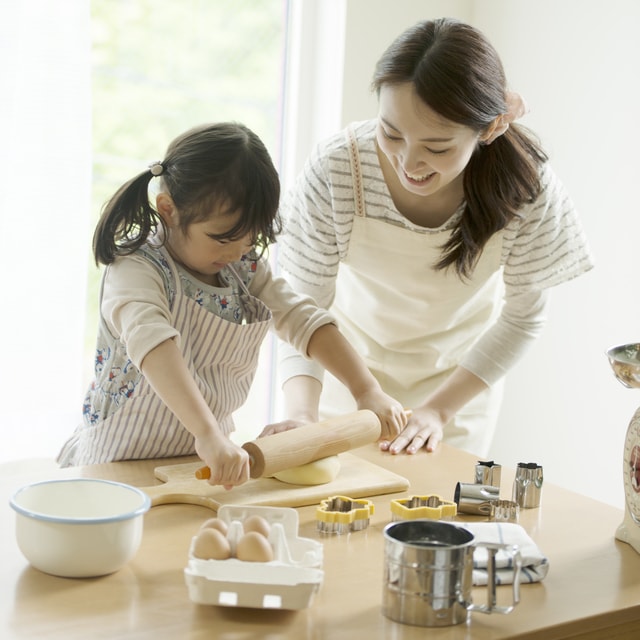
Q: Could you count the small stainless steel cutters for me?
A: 4